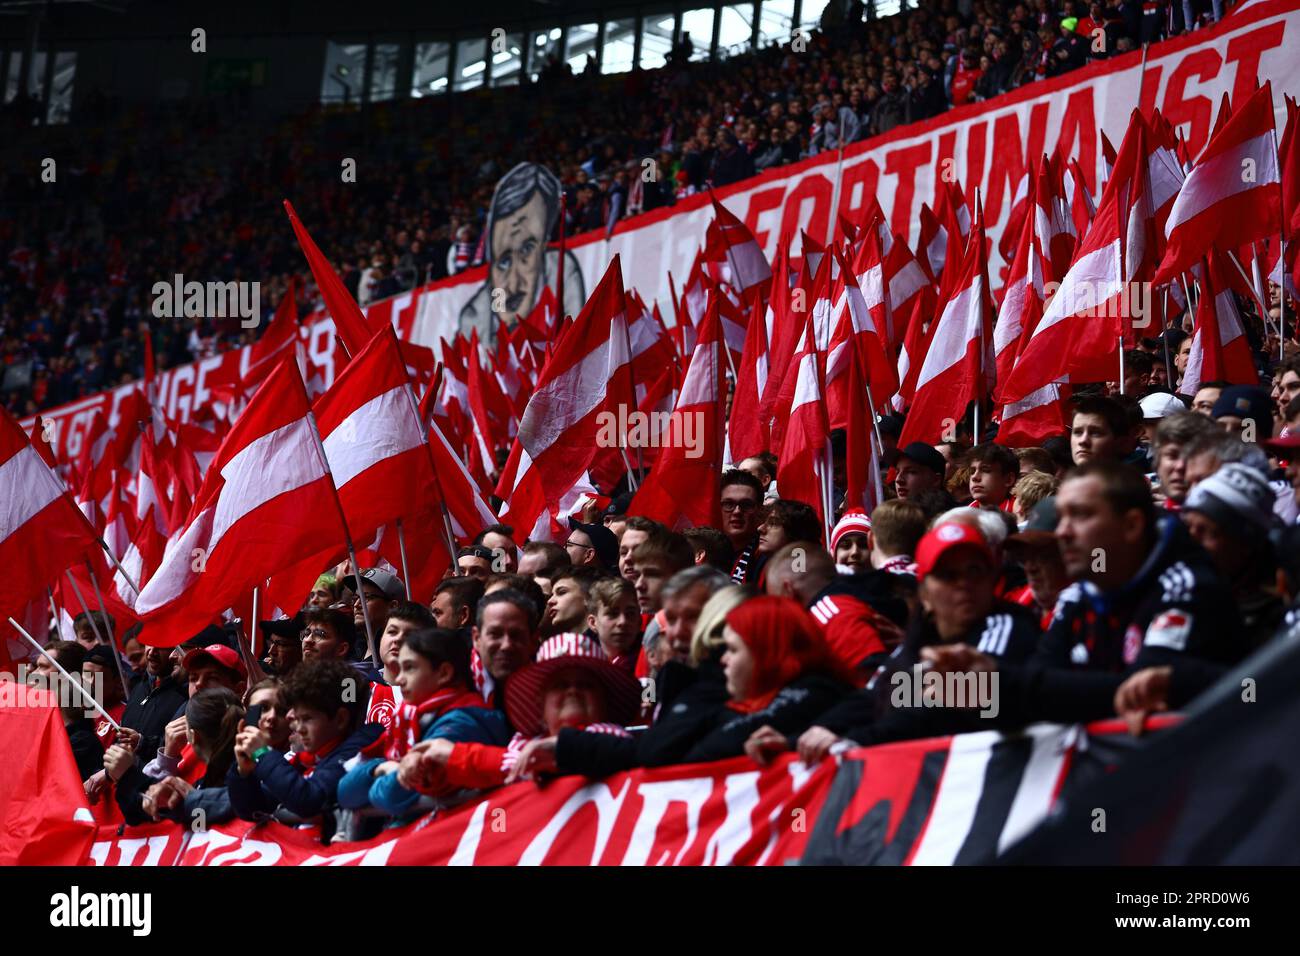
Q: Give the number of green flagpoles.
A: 0